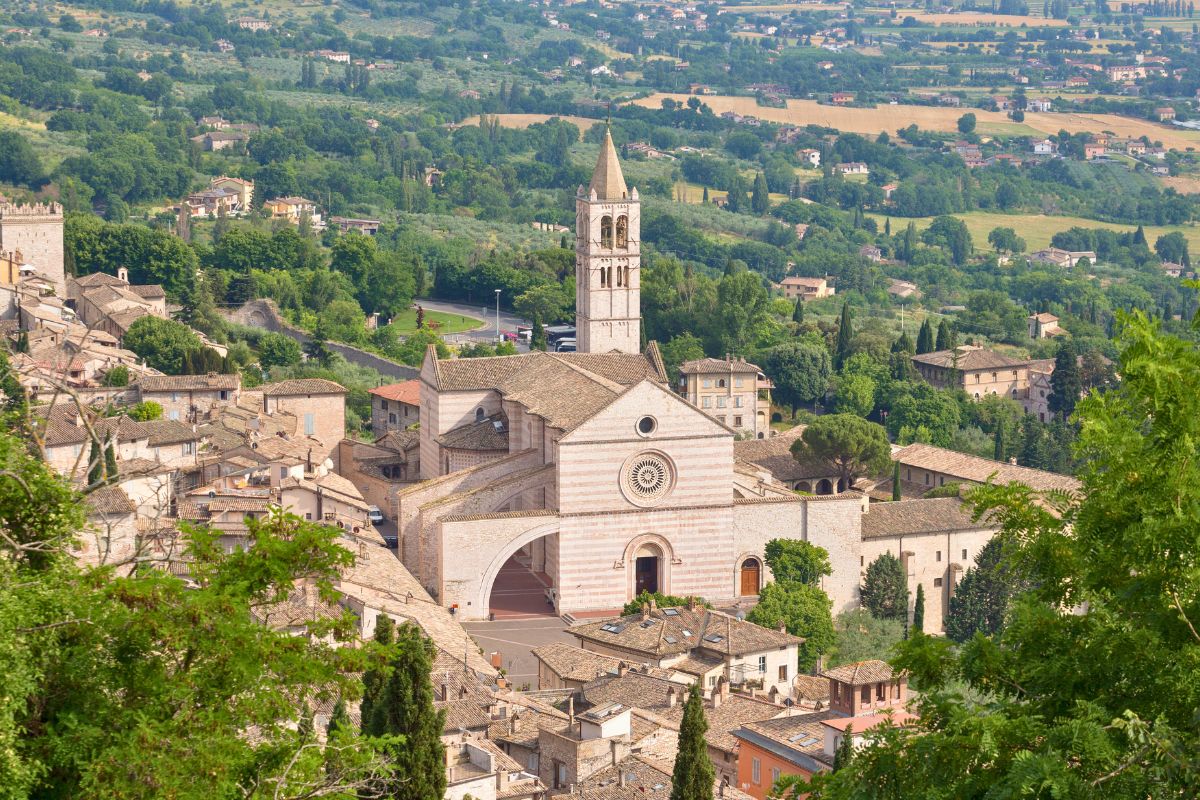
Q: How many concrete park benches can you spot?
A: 0